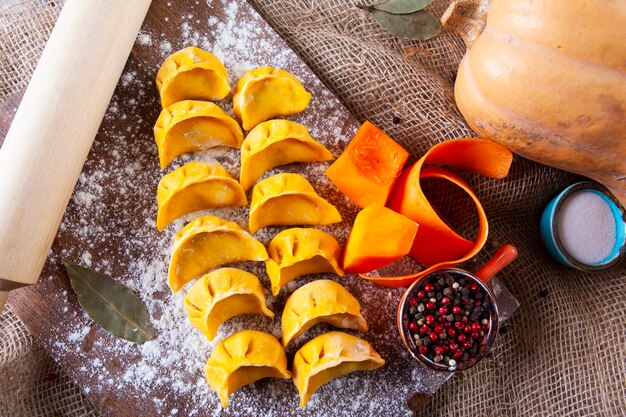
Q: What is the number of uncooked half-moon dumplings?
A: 12